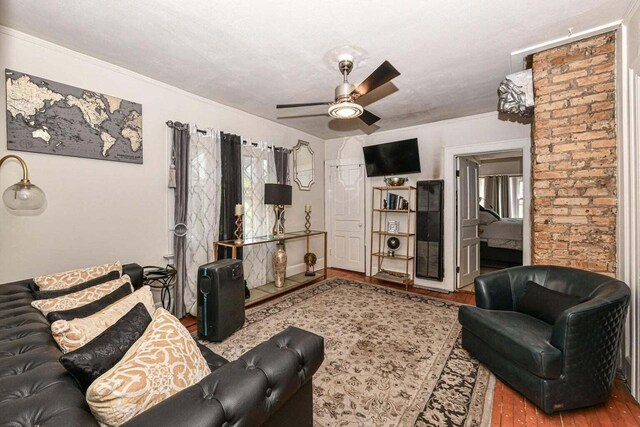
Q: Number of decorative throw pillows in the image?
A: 8